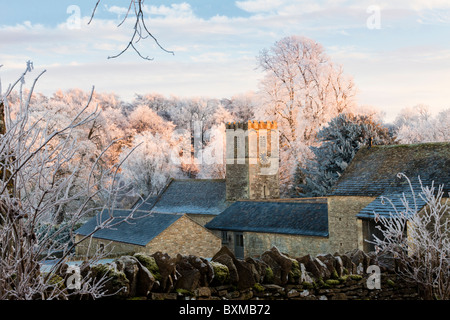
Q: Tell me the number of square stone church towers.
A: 1